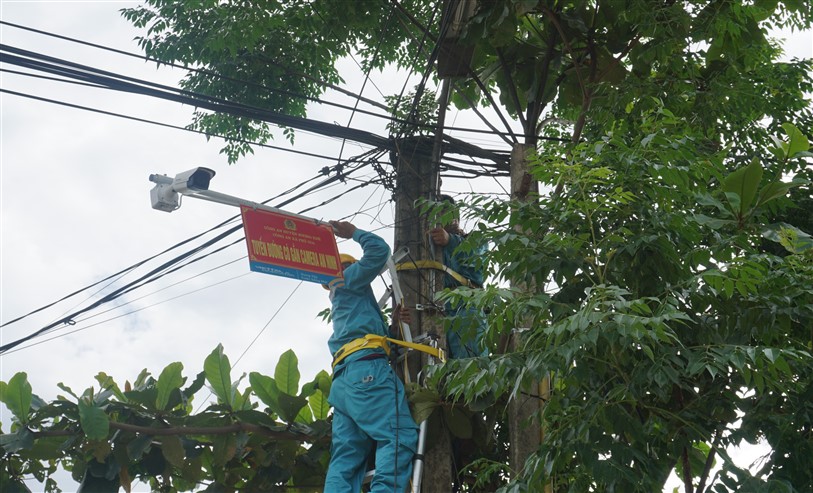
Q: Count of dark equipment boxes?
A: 1